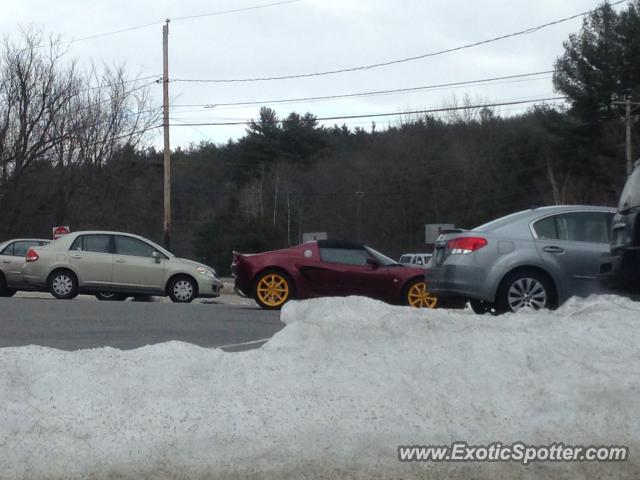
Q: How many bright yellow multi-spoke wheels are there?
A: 2